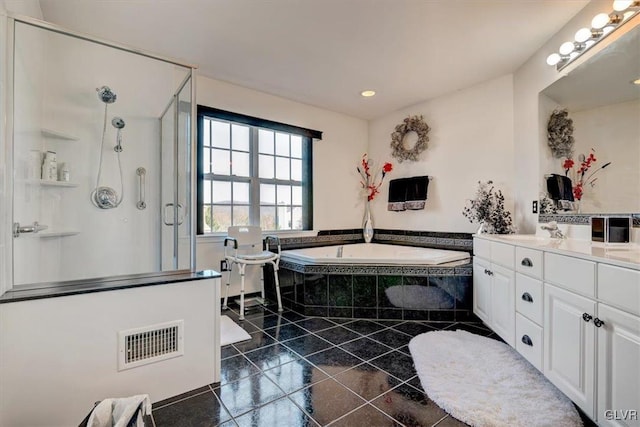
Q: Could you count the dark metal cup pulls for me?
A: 3